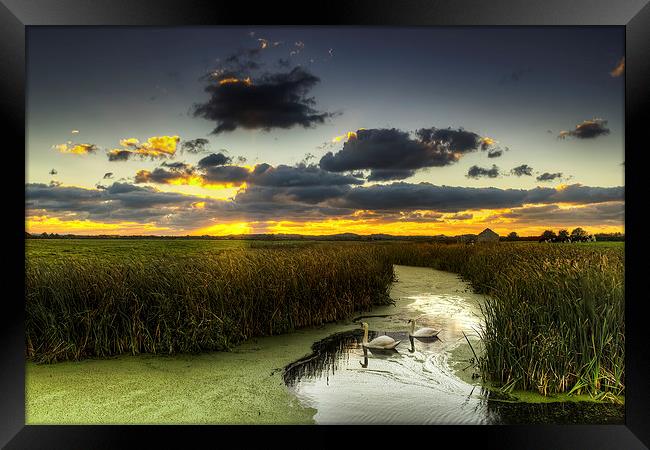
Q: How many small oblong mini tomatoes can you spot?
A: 0